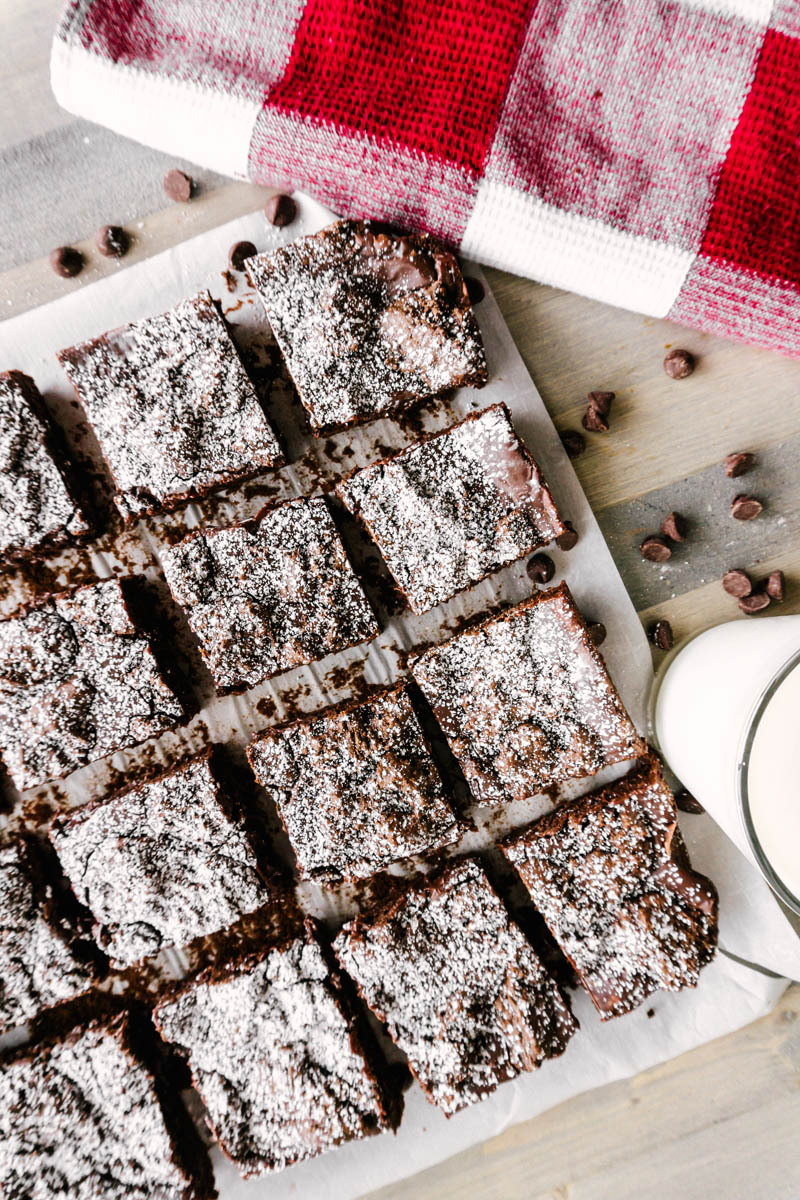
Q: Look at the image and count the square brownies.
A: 14